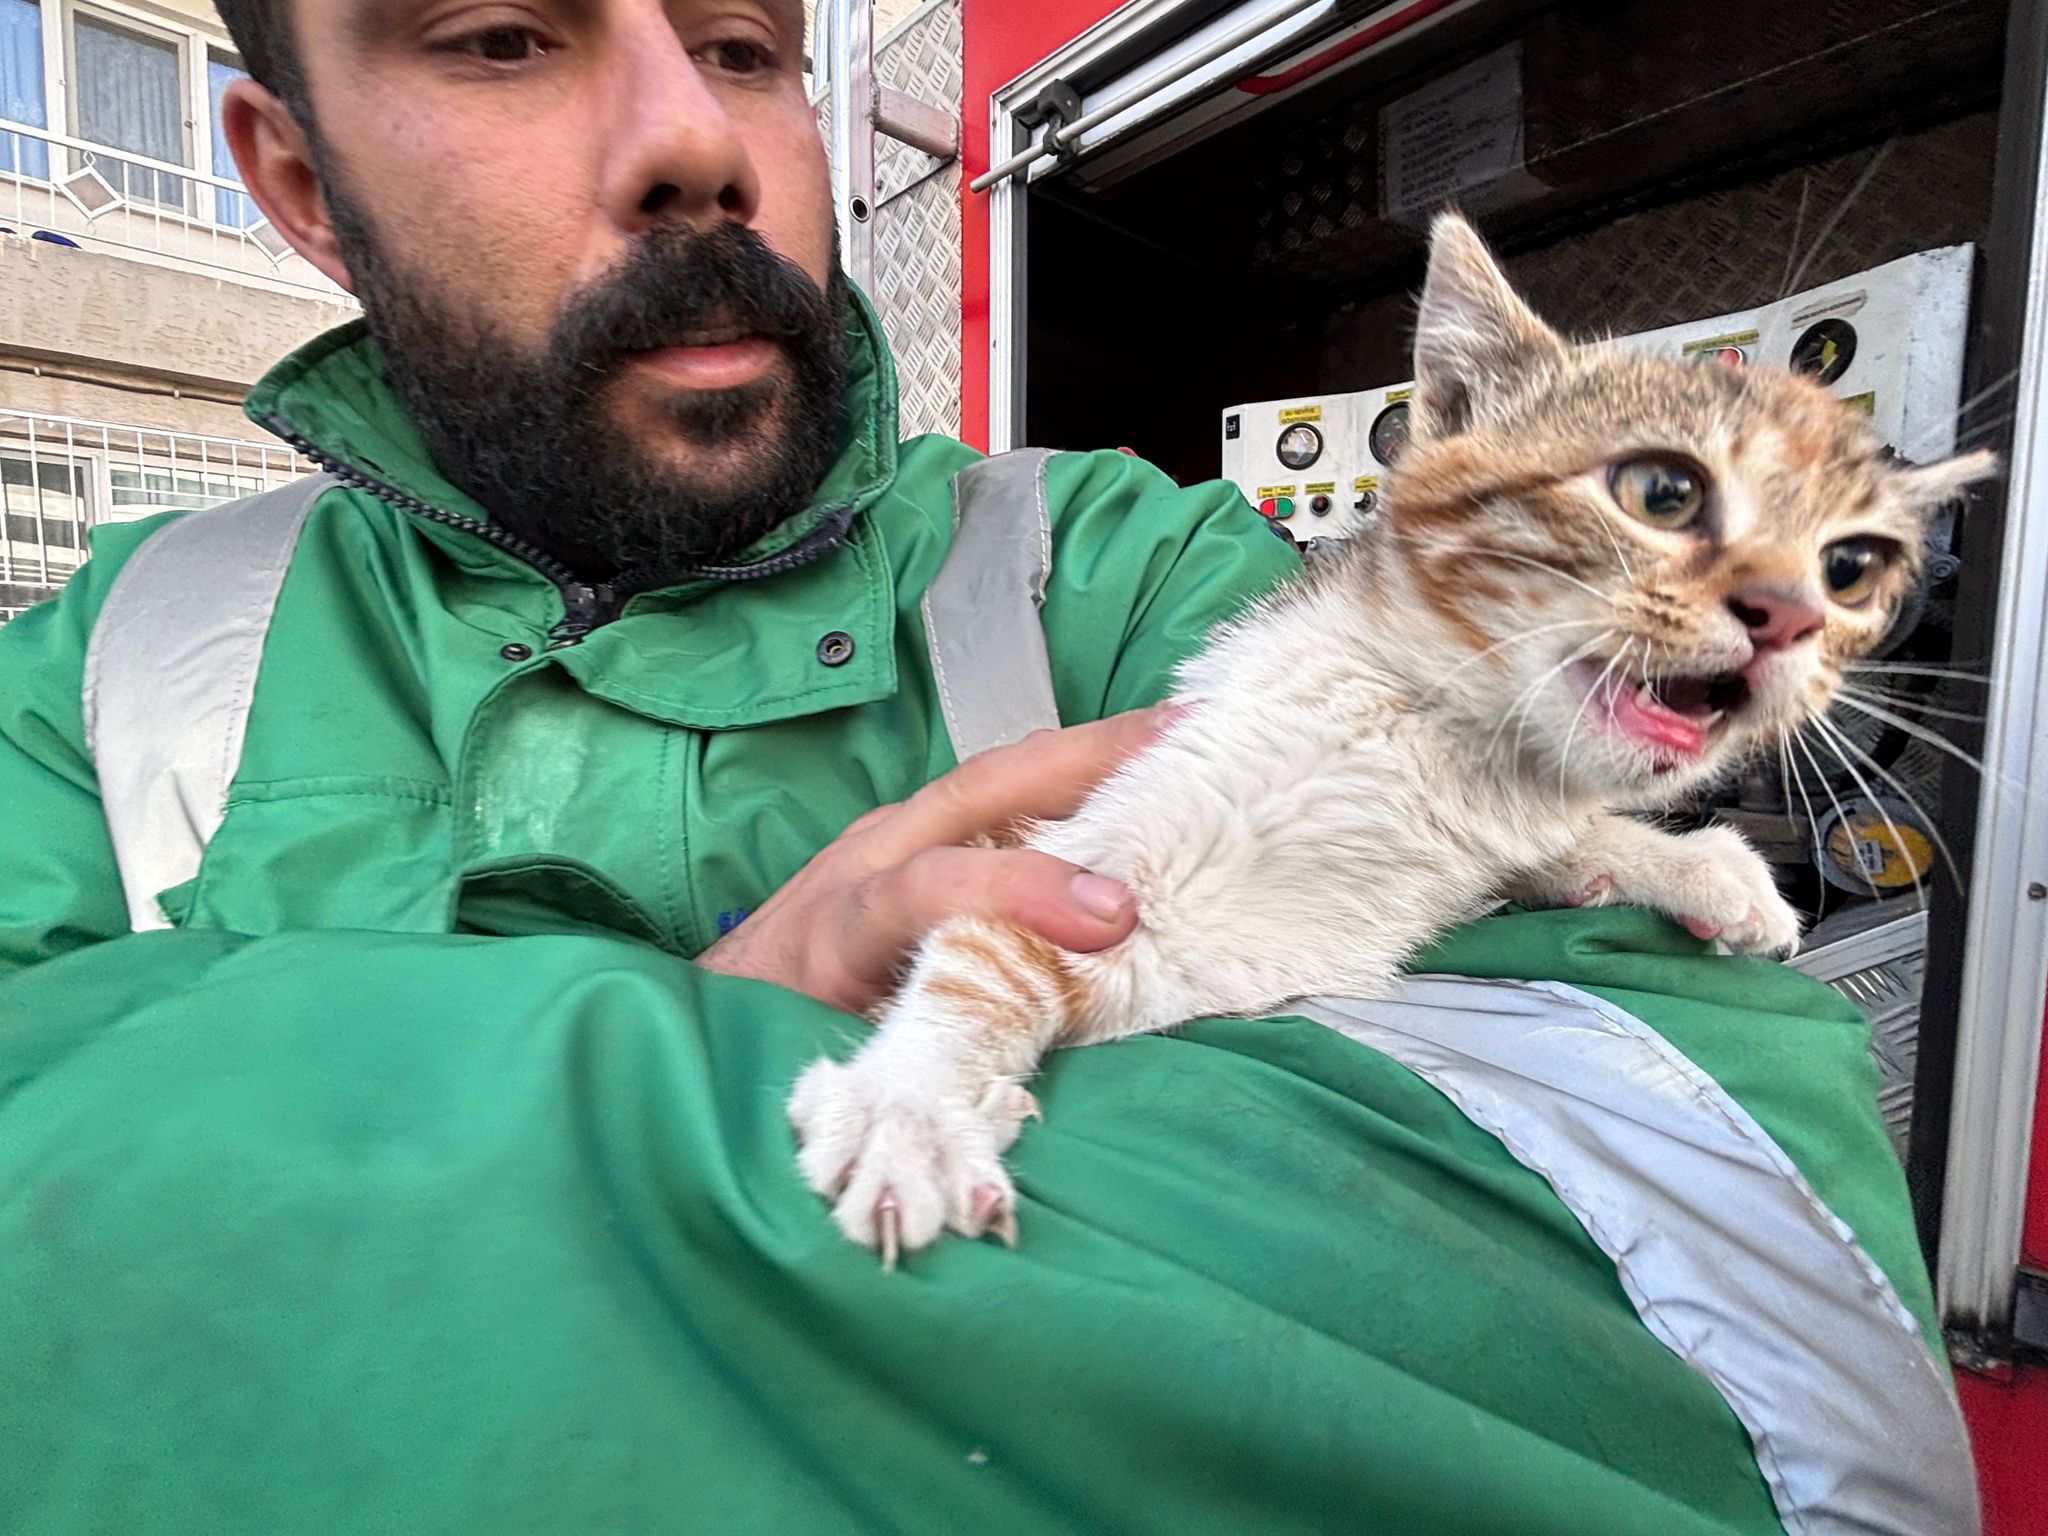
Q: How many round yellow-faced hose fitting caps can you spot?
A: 1